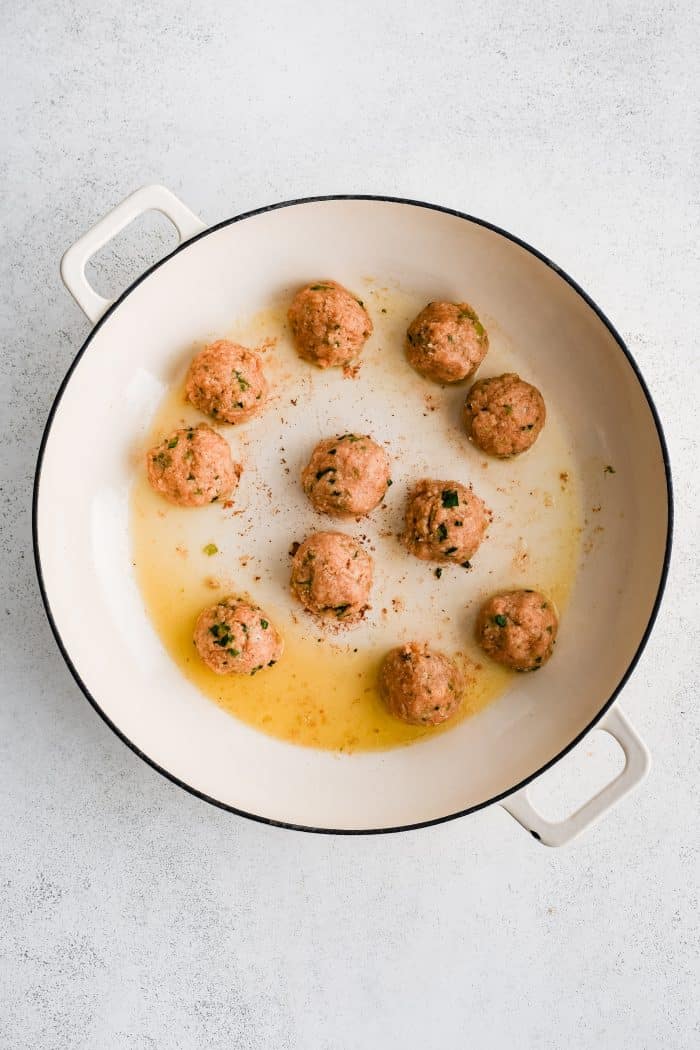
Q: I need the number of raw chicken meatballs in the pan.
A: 11